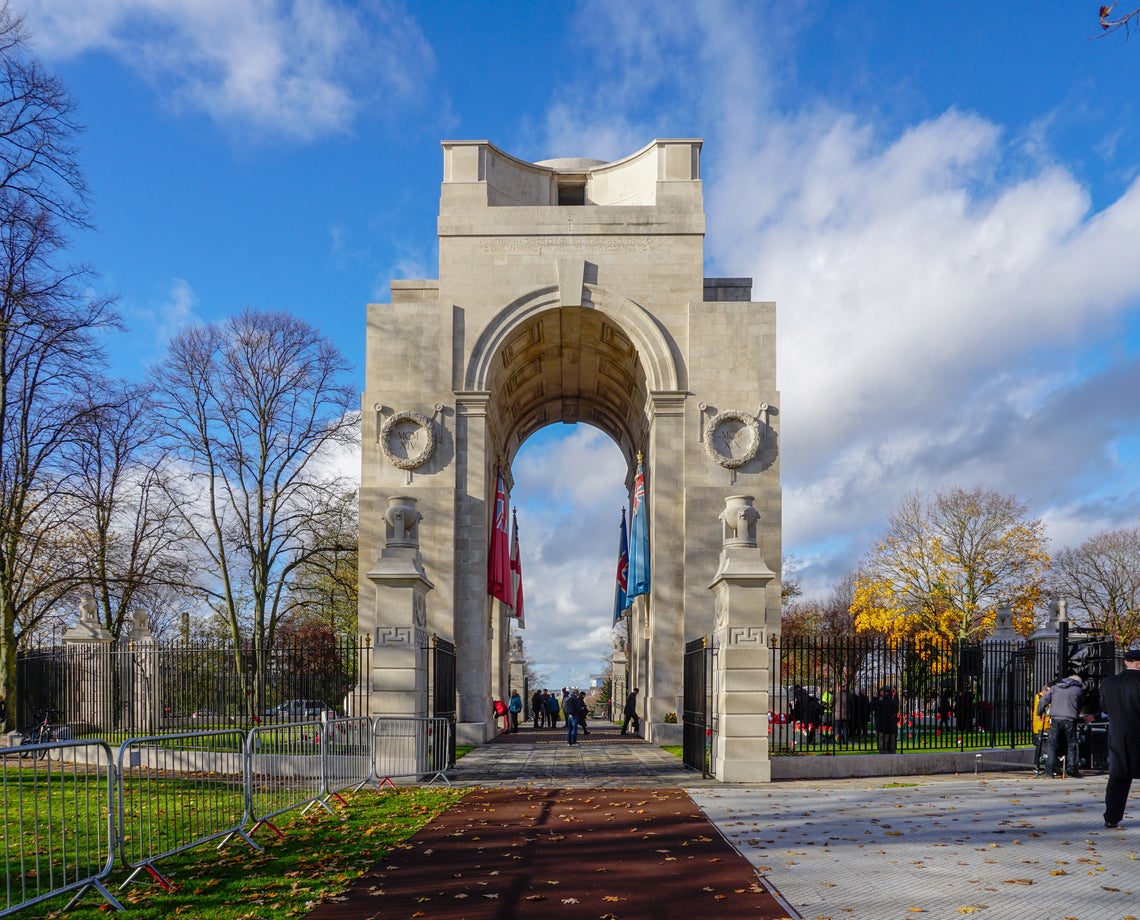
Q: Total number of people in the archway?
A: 9